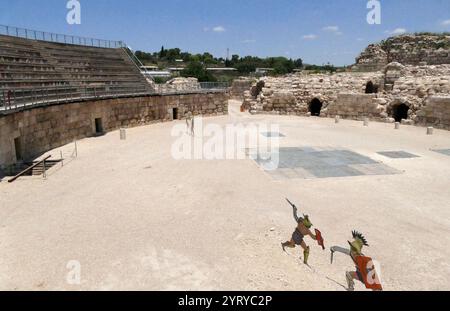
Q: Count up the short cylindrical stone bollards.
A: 5